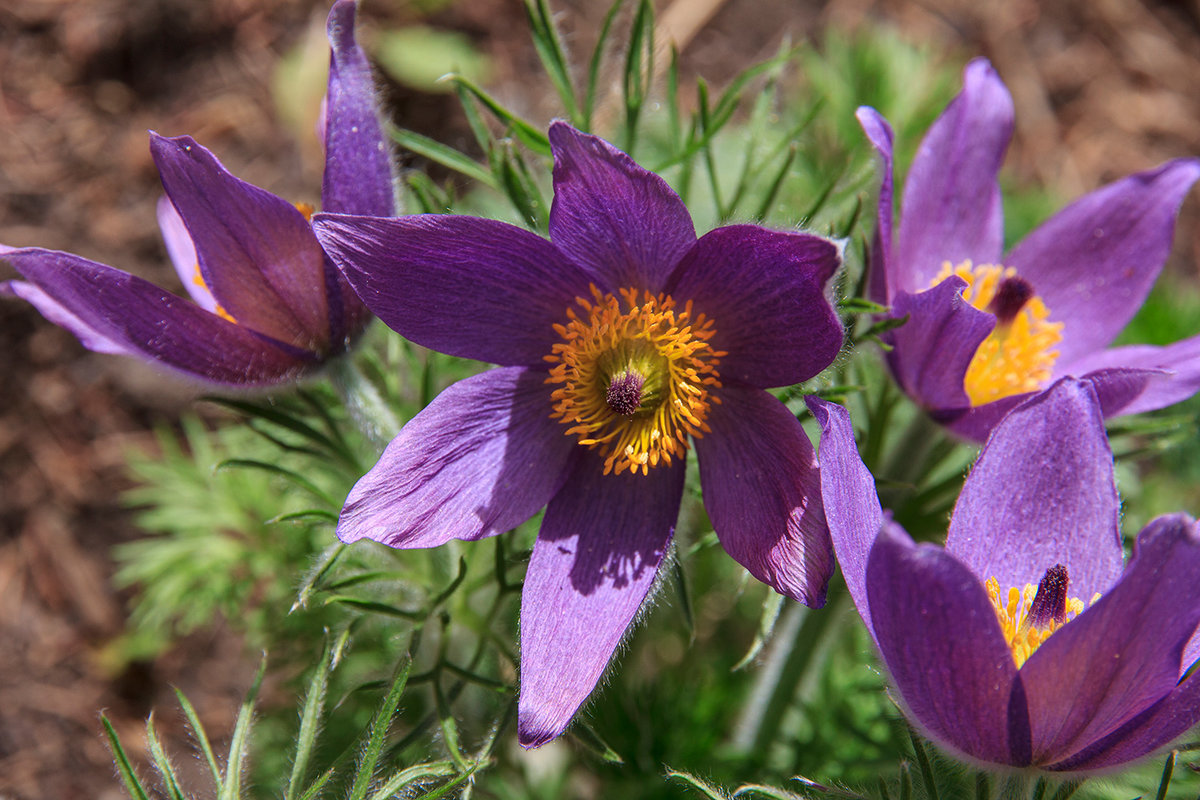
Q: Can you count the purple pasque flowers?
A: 4